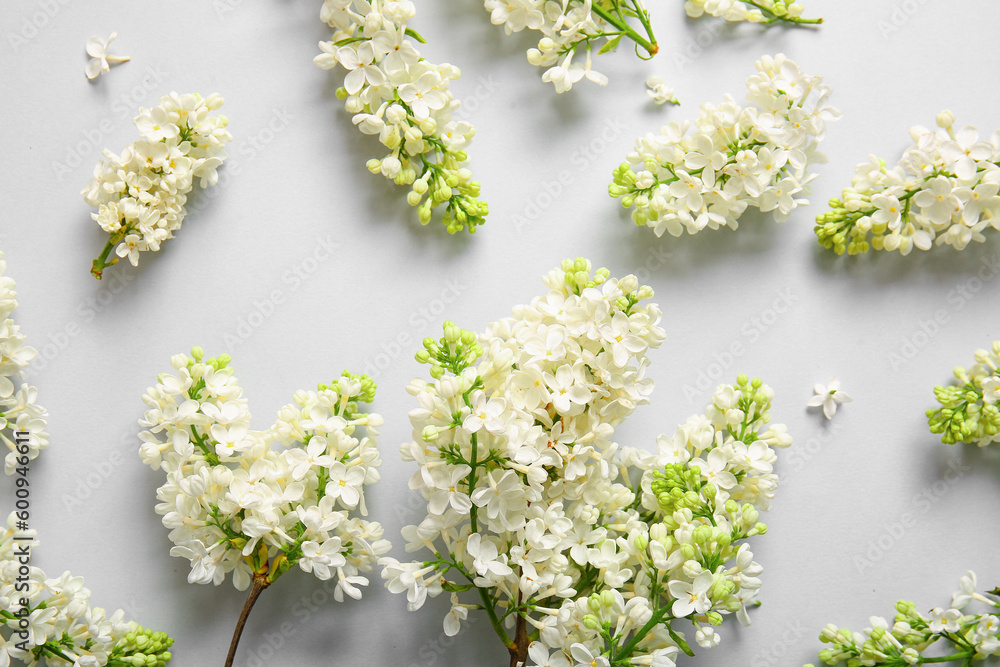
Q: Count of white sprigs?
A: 12